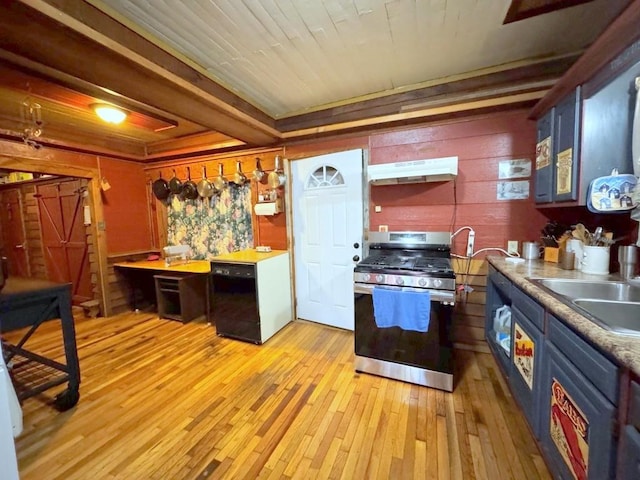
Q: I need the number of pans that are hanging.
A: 8